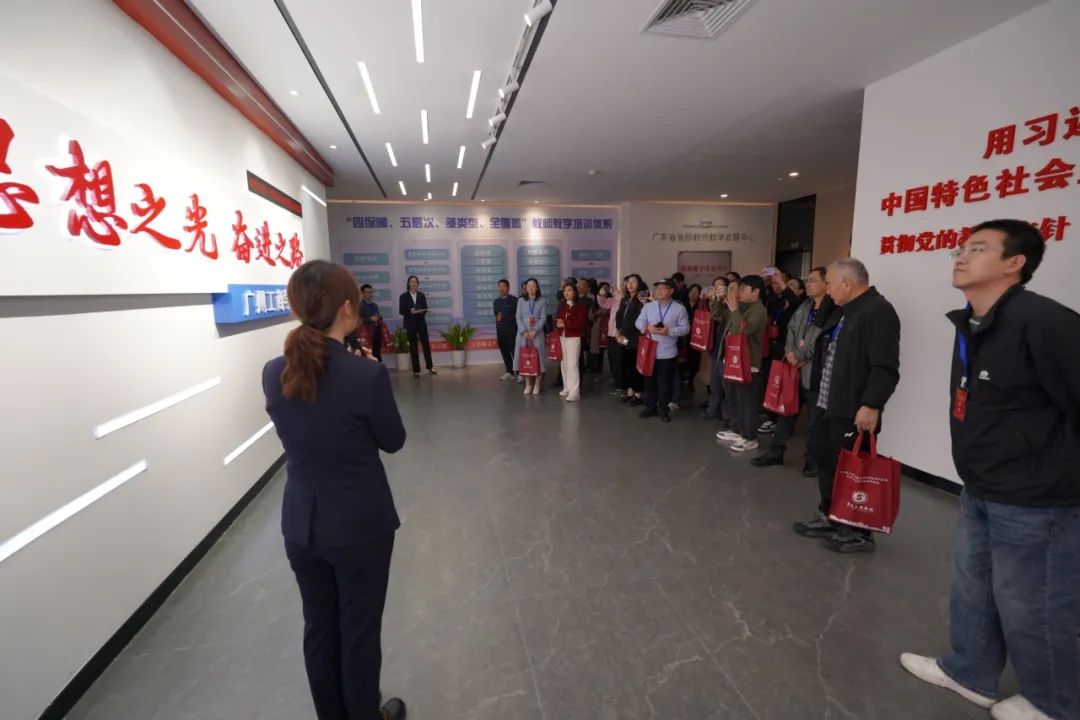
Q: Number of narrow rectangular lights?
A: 14